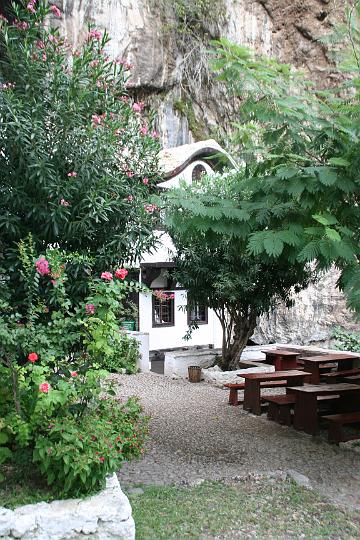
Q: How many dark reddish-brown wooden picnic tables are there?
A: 4